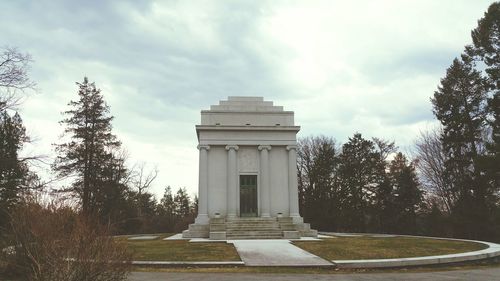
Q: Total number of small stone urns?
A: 2